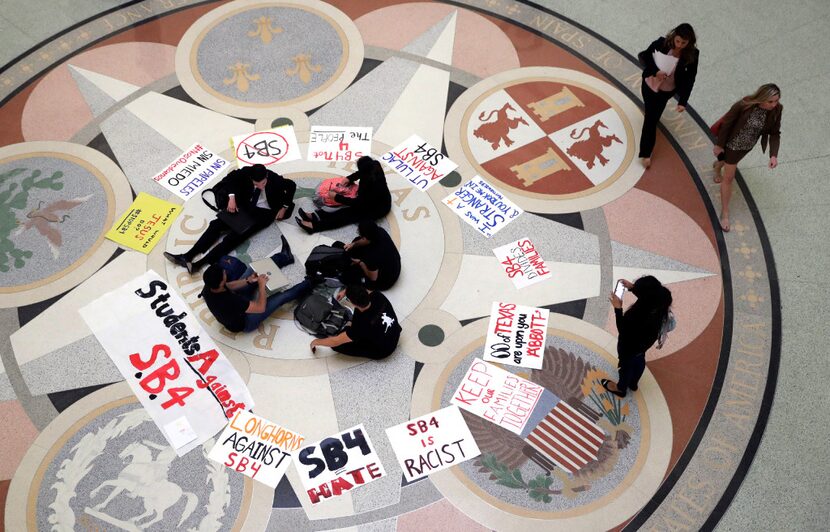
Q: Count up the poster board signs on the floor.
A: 13